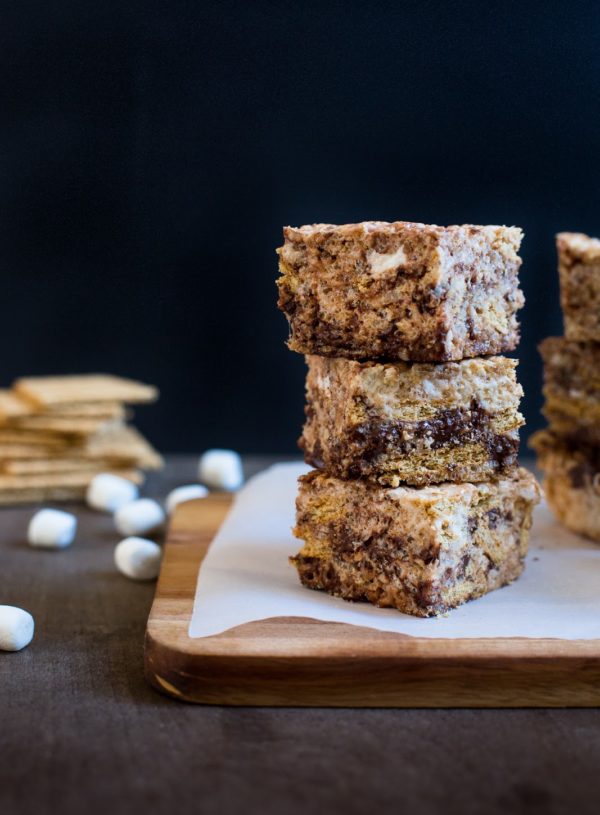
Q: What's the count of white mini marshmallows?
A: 7